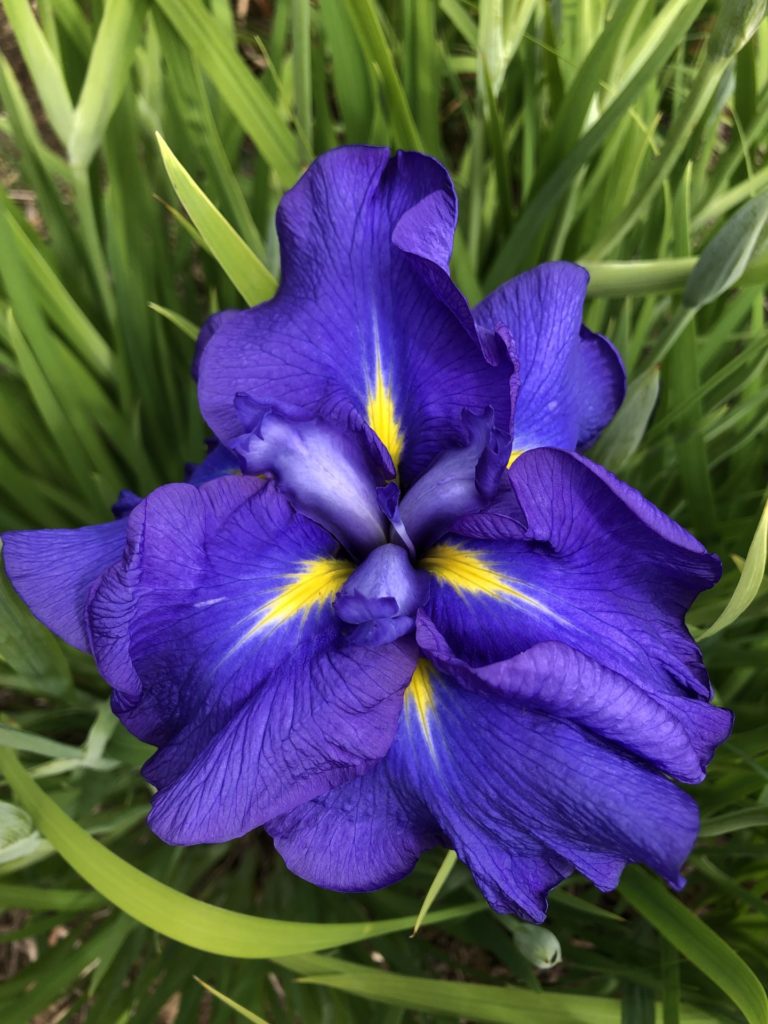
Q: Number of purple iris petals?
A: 6